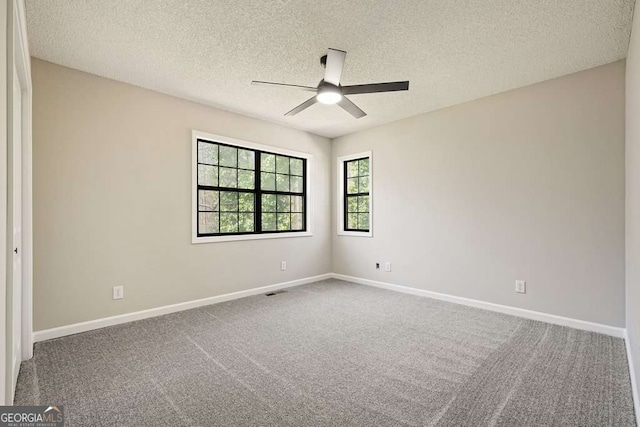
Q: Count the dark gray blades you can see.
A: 1